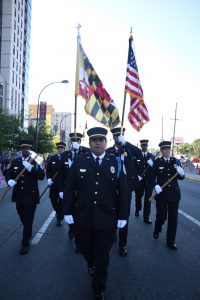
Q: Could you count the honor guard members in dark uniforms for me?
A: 7